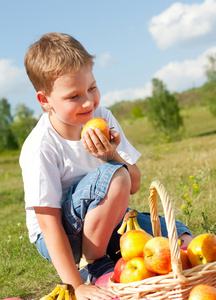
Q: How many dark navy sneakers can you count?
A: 1